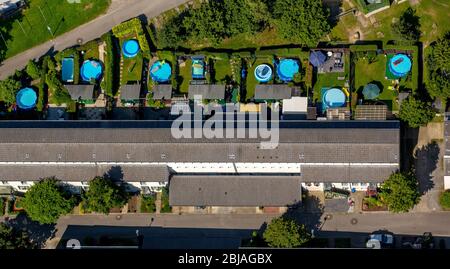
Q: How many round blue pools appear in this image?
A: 8